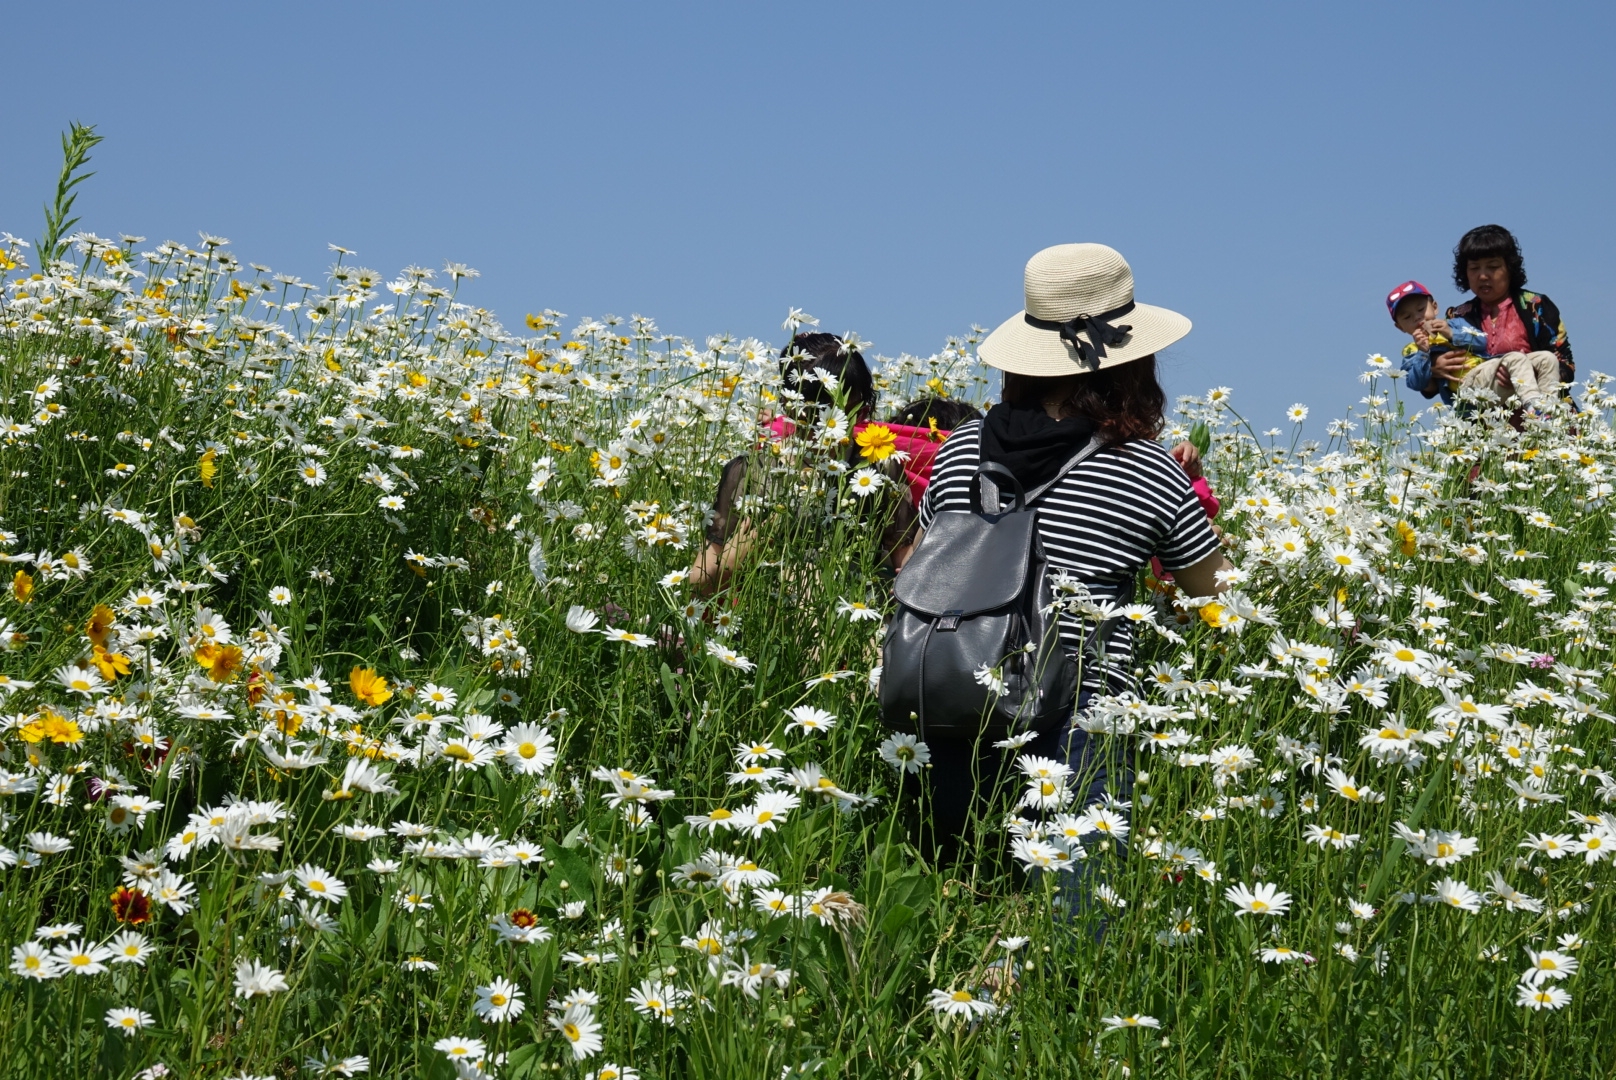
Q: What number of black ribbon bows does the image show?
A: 1